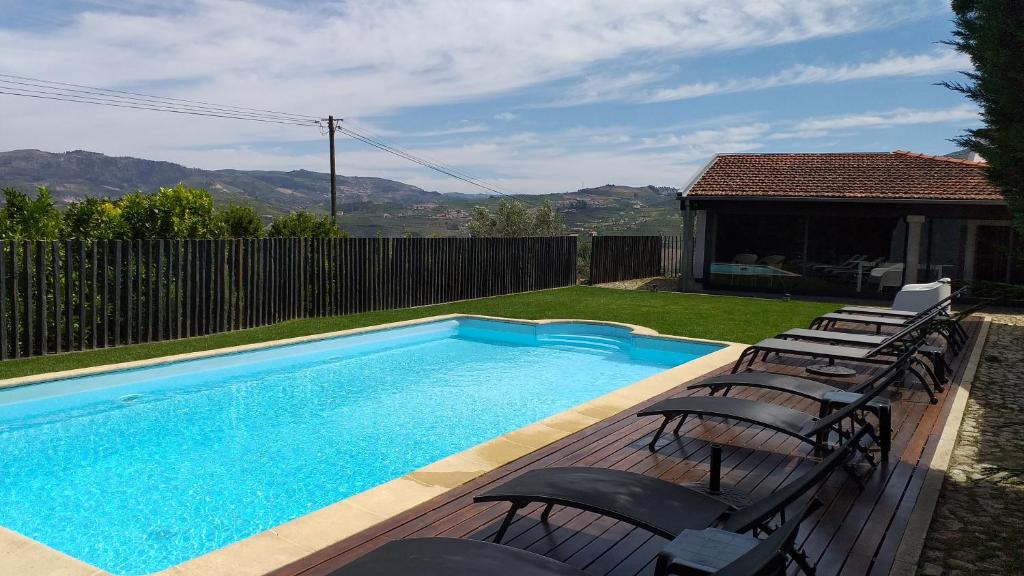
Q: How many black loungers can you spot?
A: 8